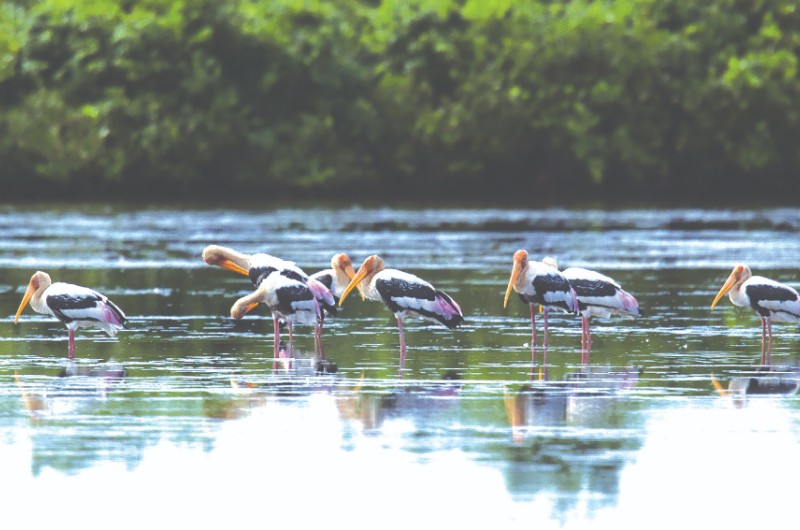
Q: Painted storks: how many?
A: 8